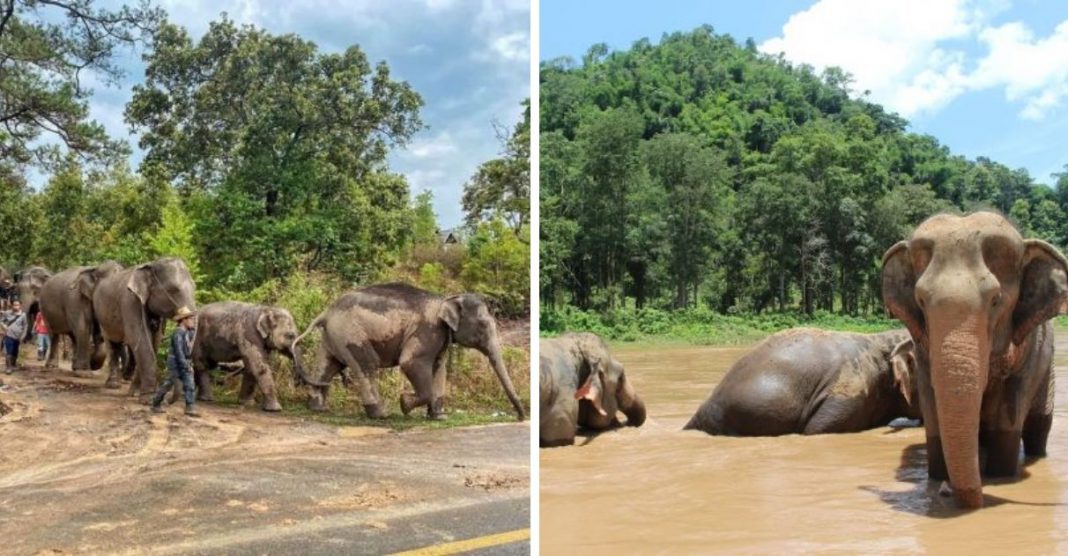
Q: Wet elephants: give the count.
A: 3